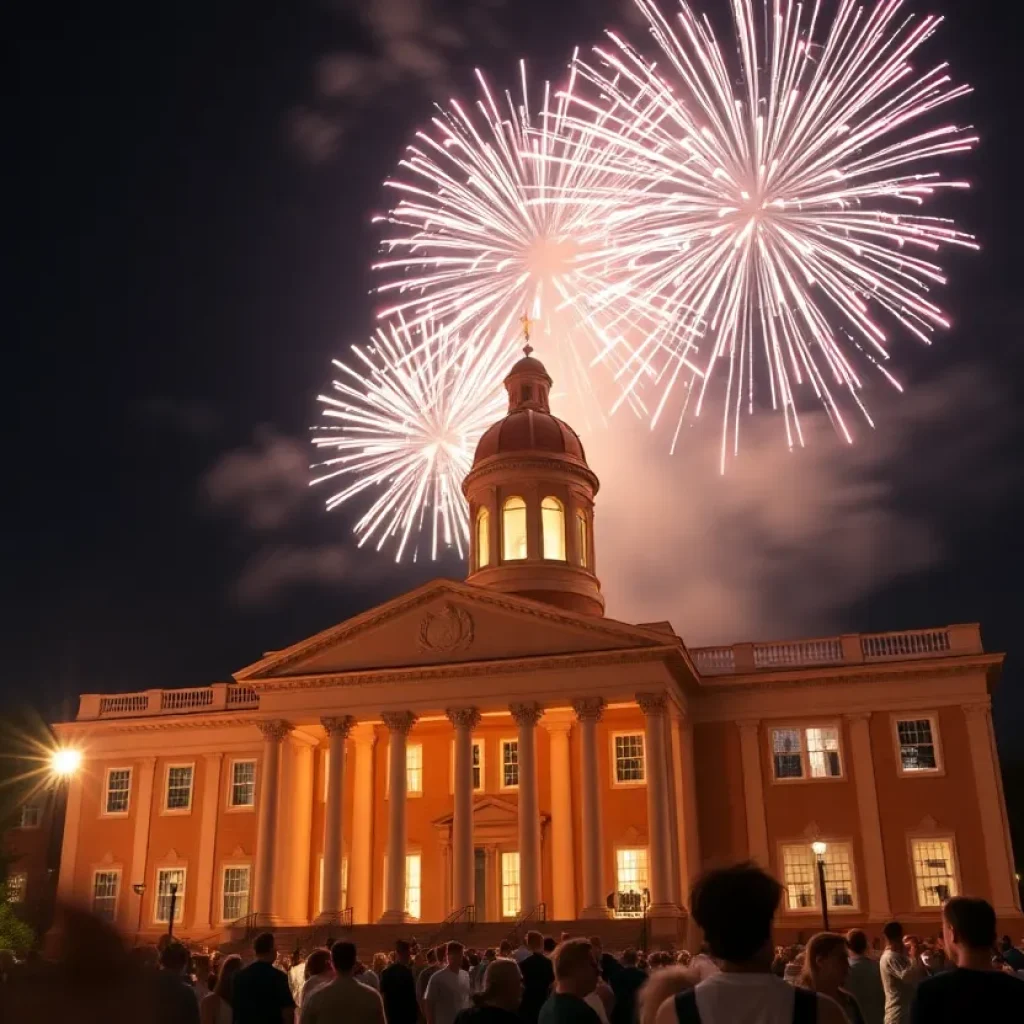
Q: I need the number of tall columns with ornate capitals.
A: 7